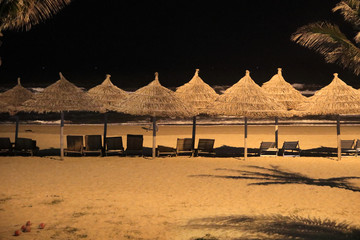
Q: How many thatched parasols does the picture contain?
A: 8